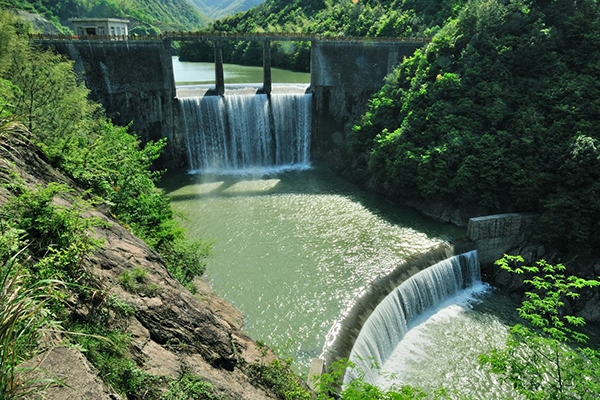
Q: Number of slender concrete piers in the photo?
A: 2